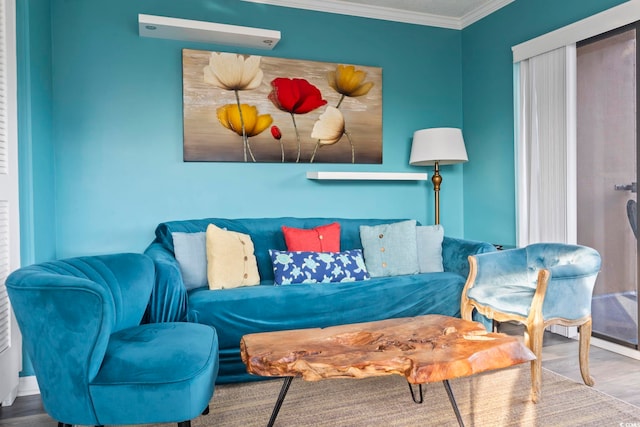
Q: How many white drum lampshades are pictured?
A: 1